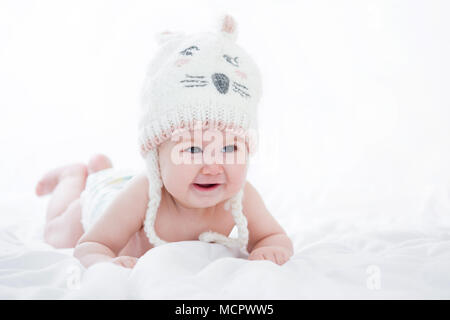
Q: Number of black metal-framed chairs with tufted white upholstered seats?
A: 0